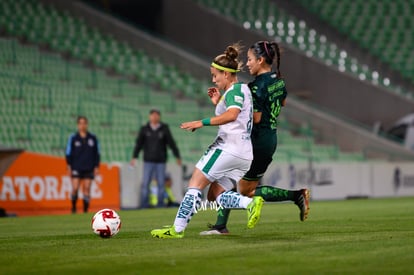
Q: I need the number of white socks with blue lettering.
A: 2